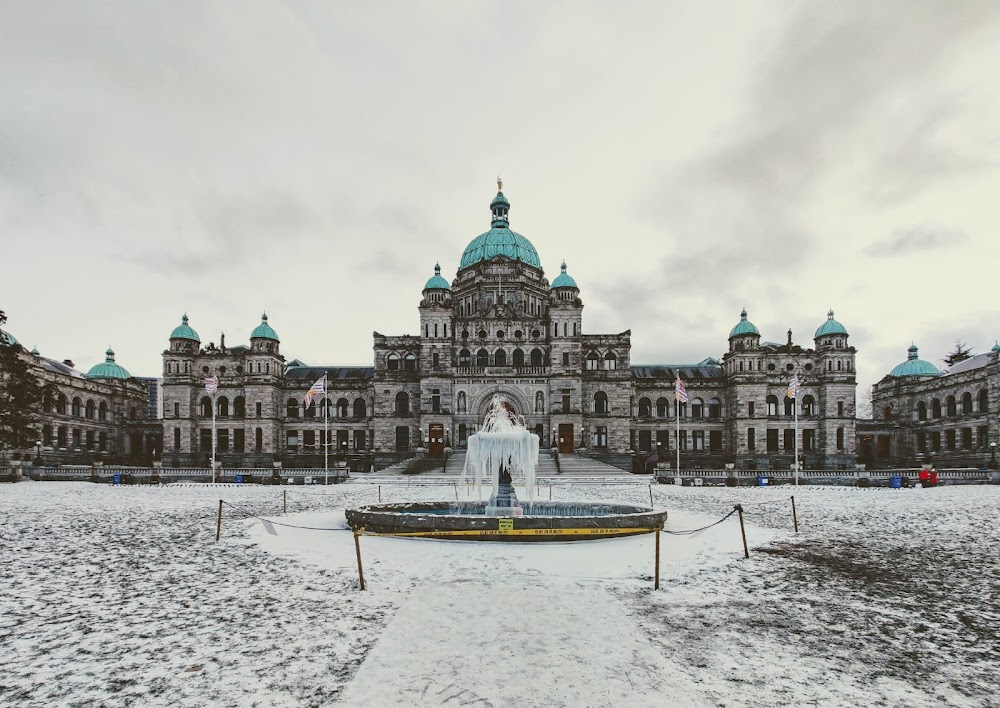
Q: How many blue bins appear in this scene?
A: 4